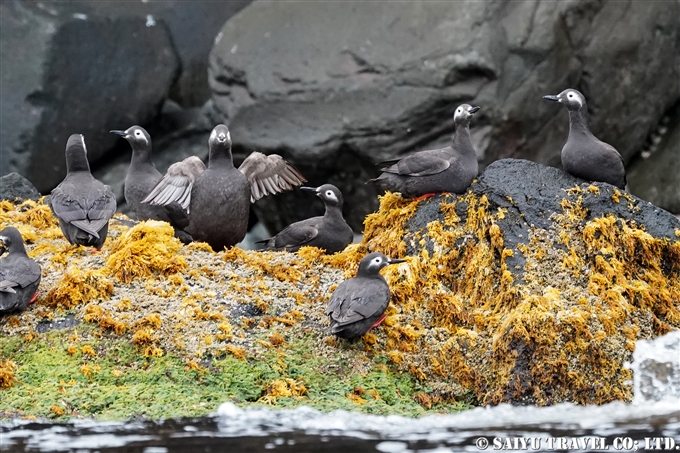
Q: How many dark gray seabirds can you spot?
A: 8